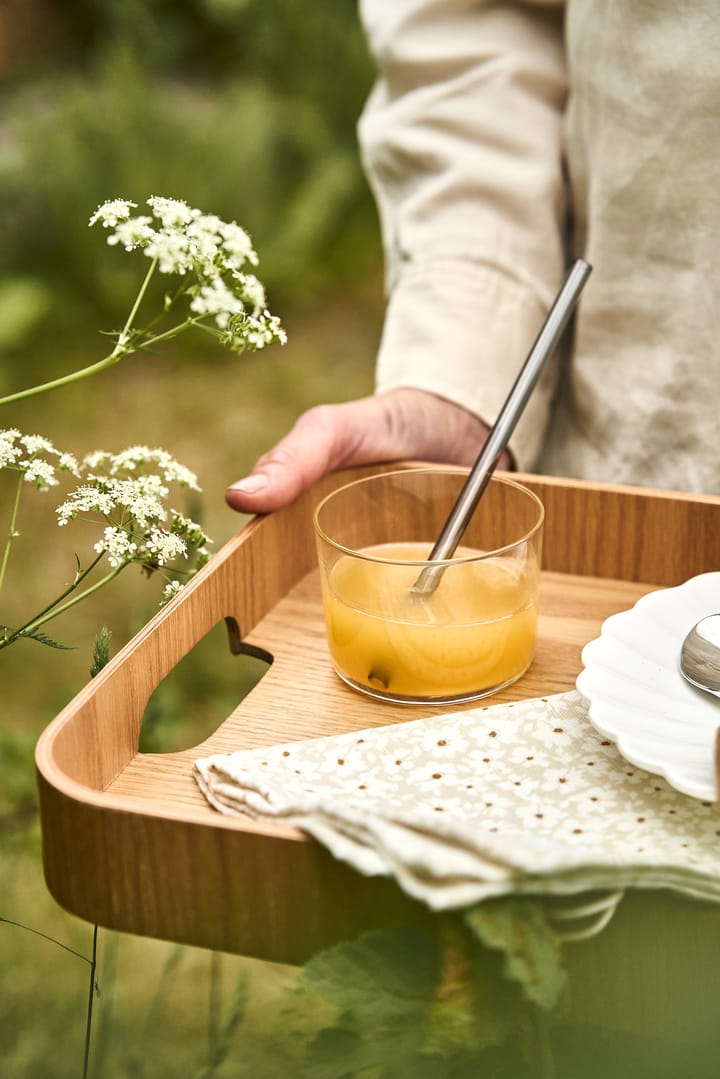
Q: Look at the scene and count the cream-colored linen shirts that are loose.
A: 1